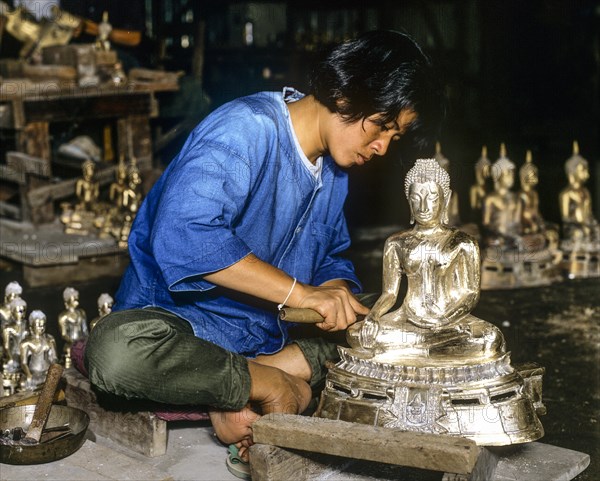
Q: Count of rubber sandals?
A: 1